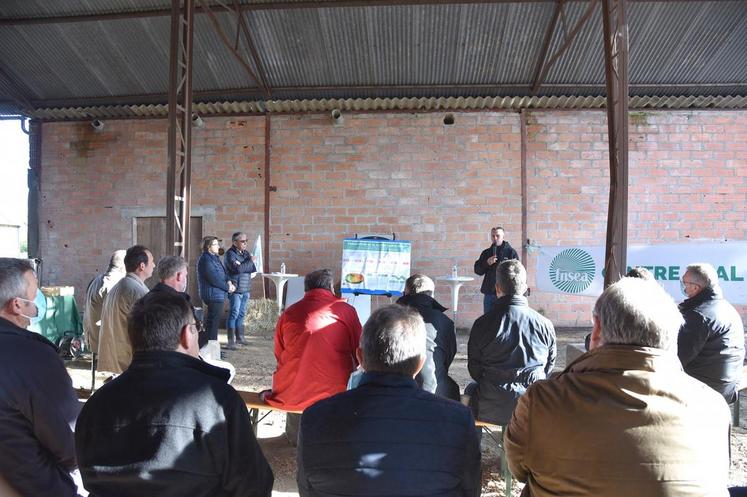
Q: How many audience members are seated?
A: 12